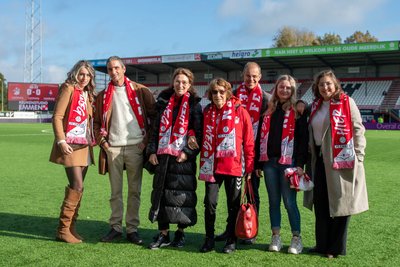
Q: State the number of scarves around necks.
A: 7